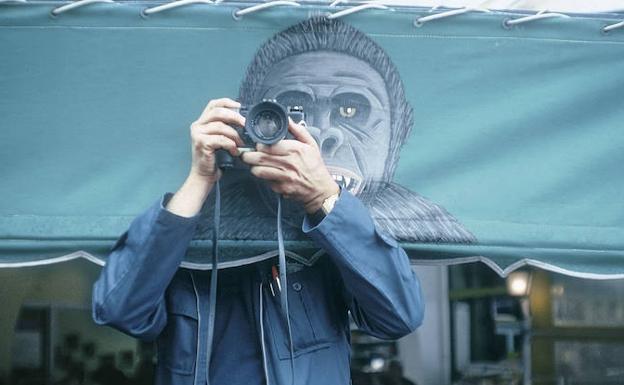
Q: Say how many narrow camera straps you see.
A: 2